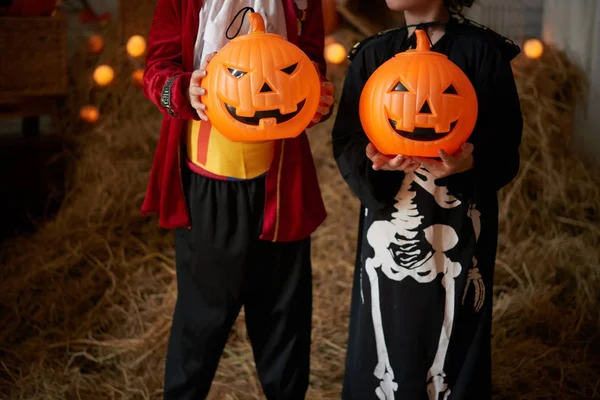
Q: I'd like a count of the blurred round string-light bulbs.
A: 7